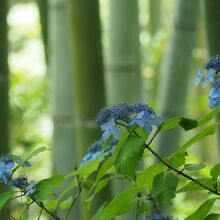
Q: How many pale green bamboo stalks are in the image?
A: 3